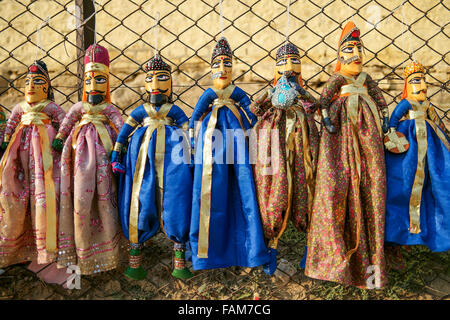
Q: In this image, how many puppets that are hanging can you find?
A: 7